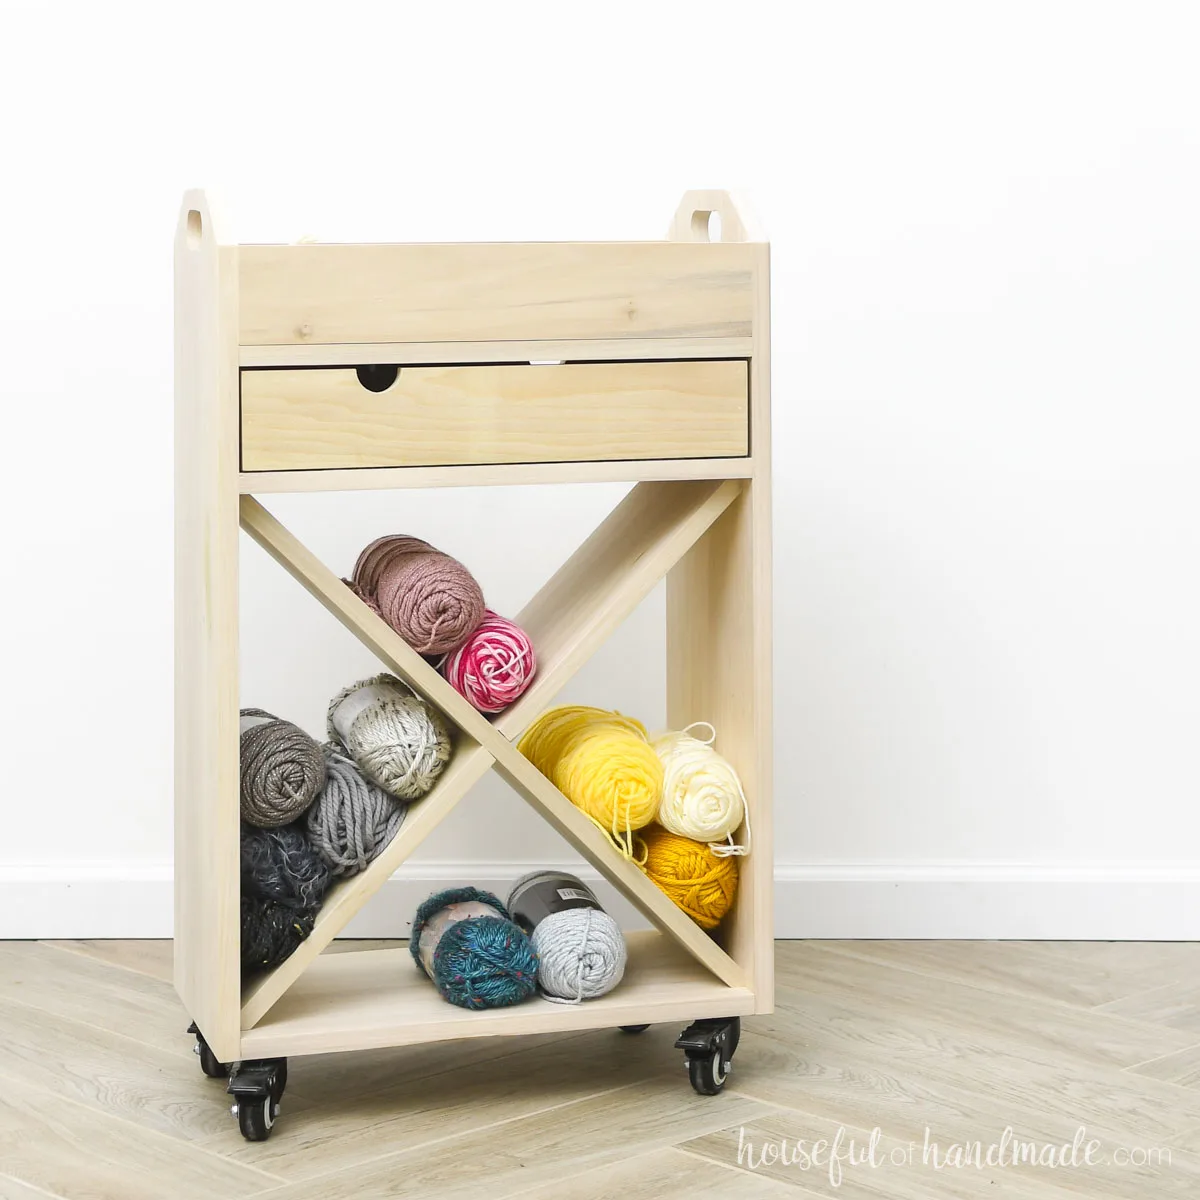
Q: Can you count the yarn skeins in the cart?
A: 12